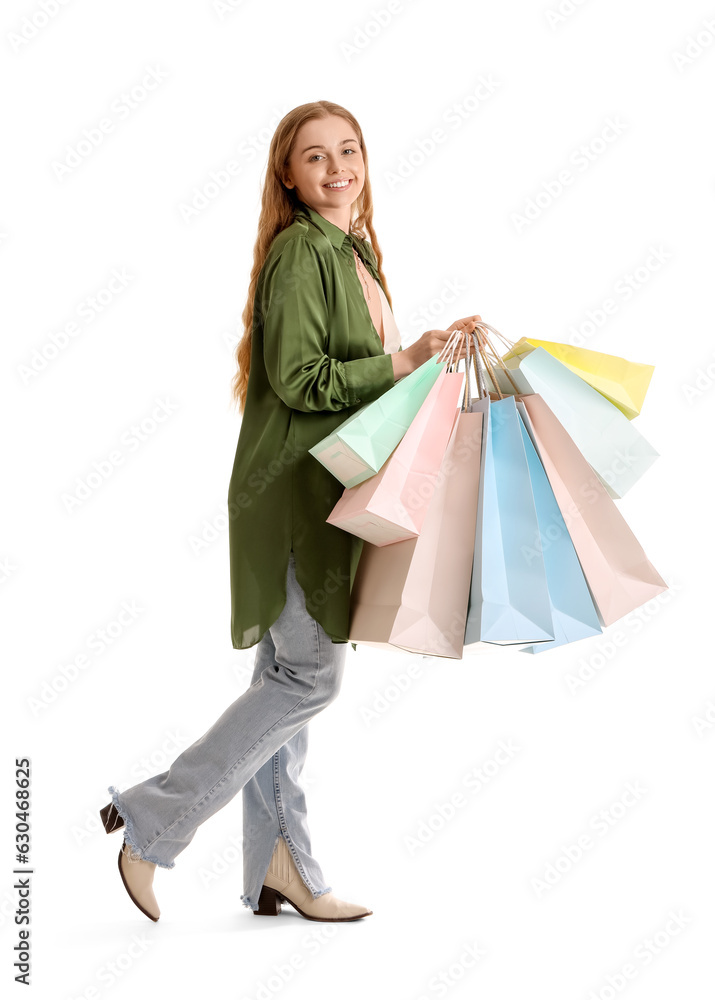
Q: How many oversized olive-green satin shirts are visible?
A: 1